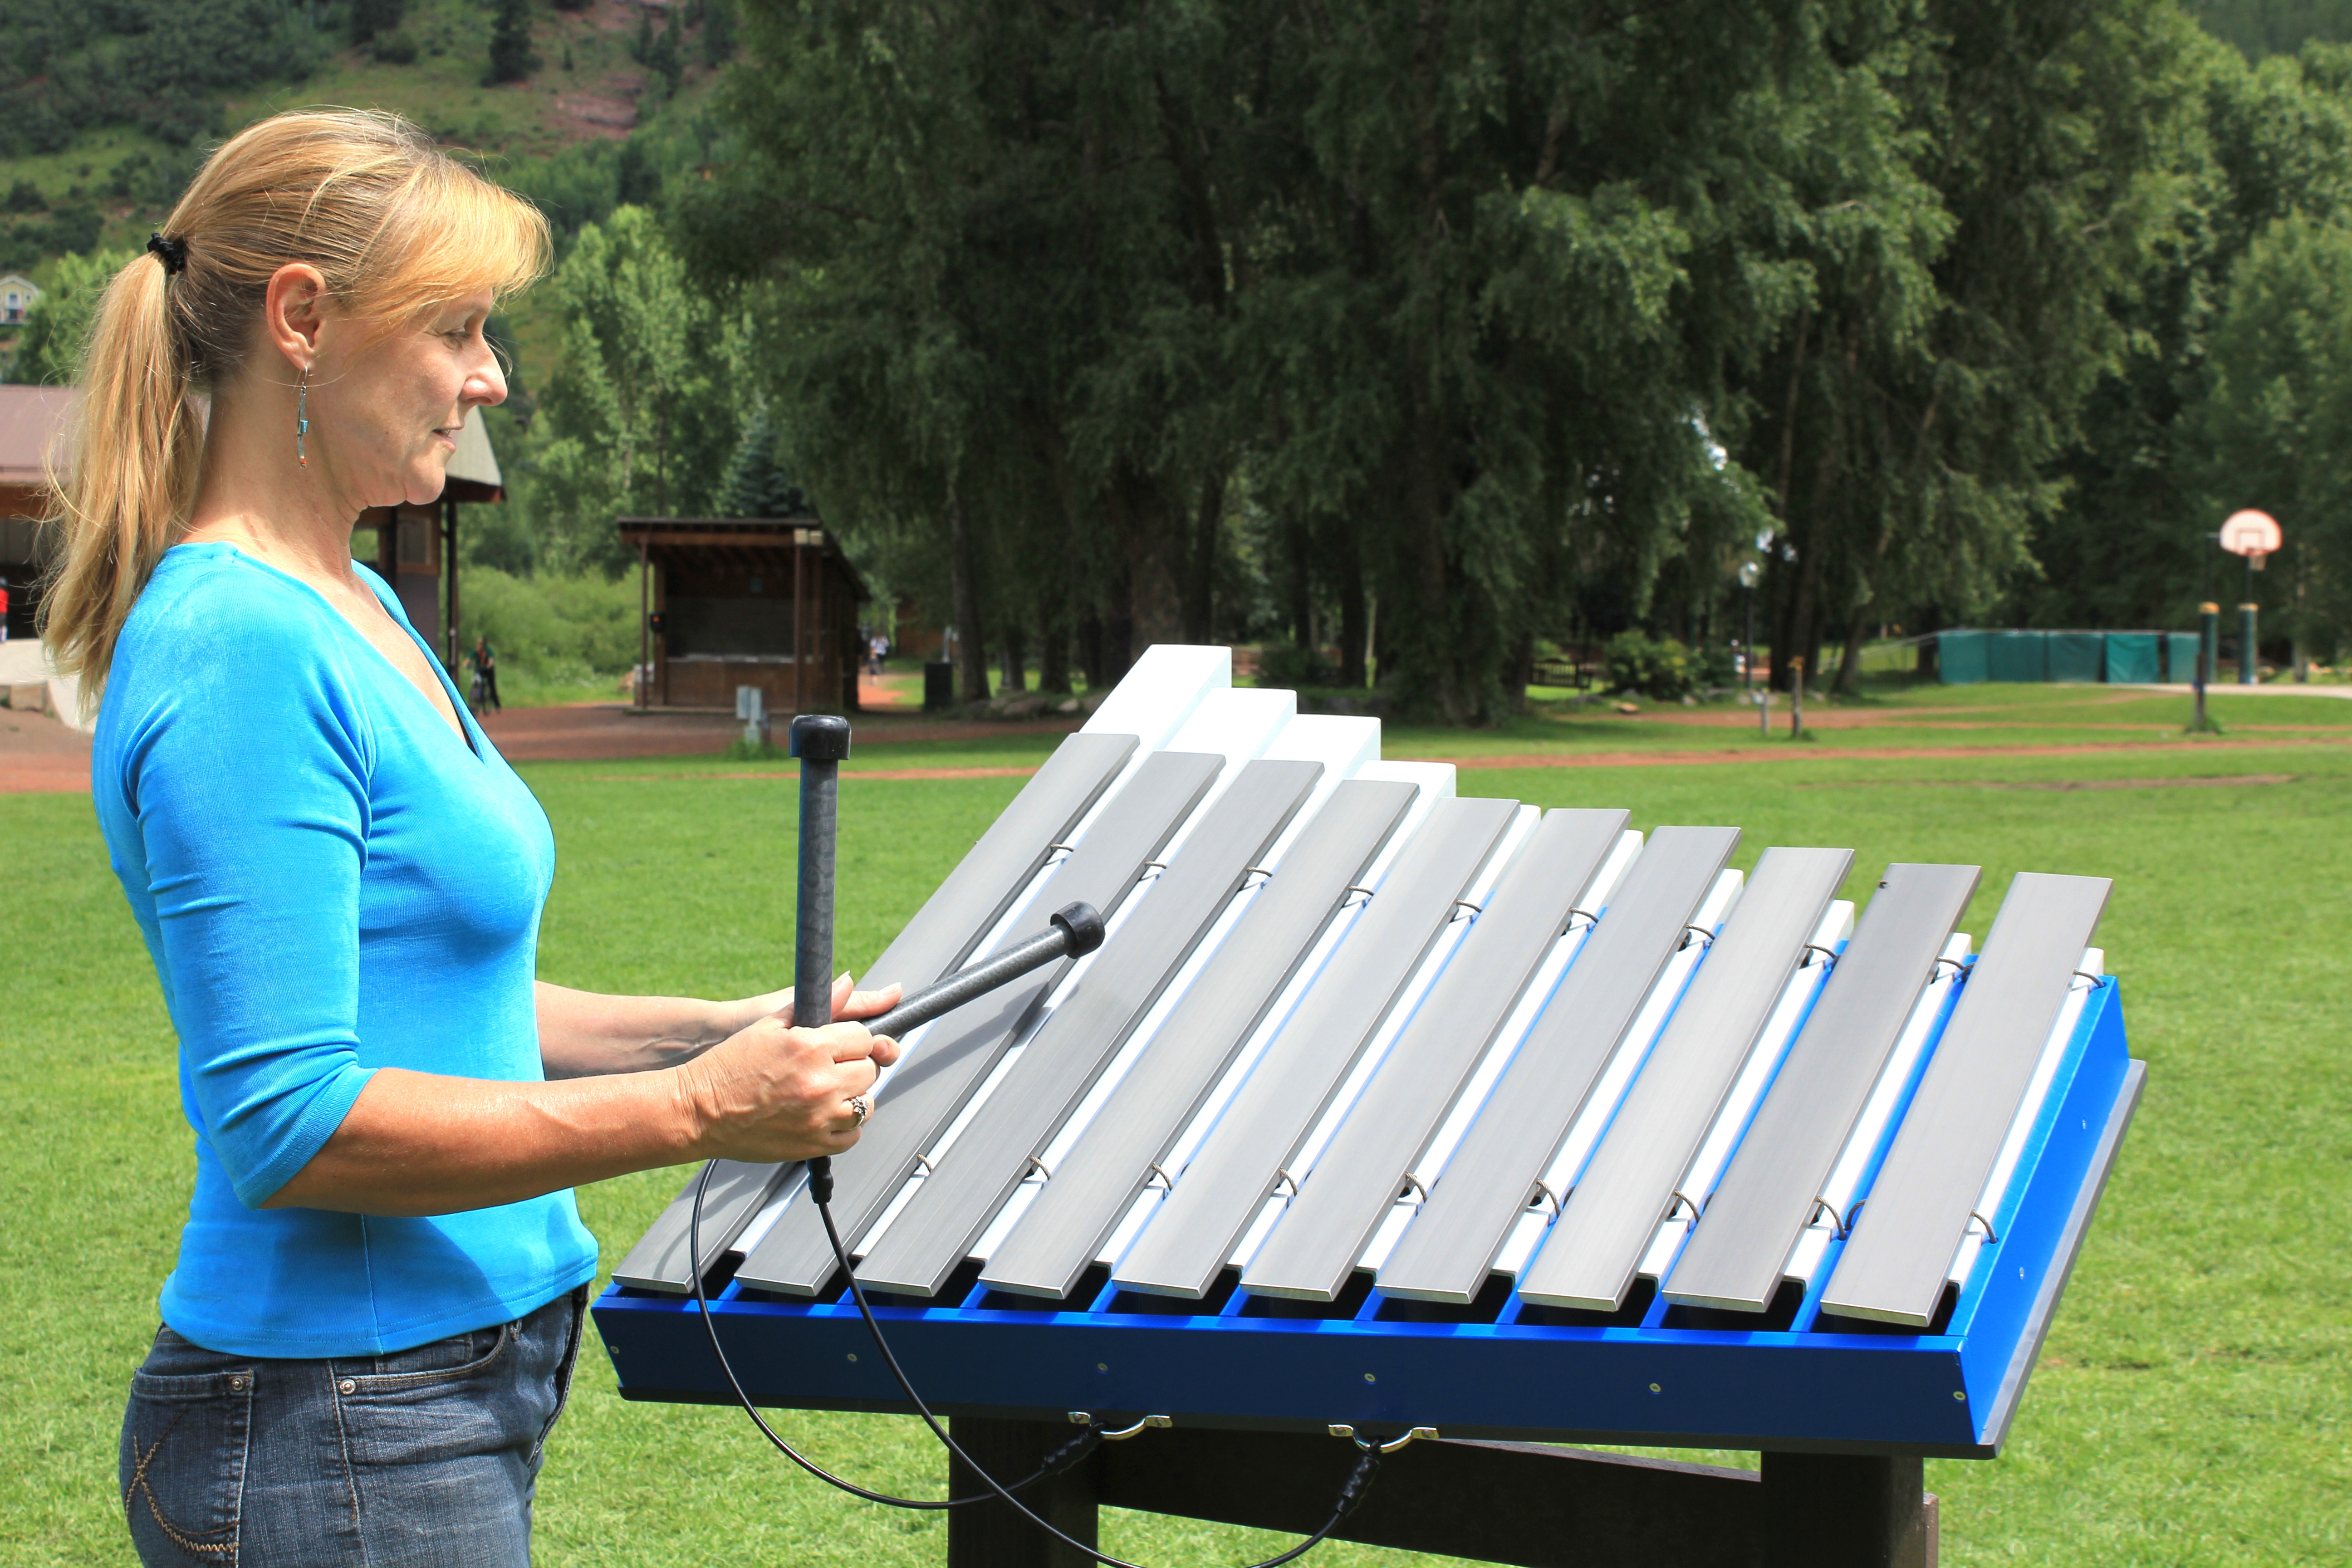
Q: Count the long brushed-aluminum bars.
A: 10